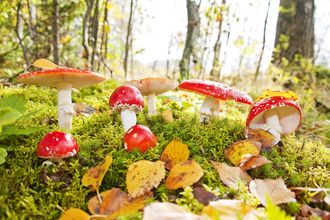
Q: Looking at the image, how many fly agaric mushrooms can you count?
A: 7